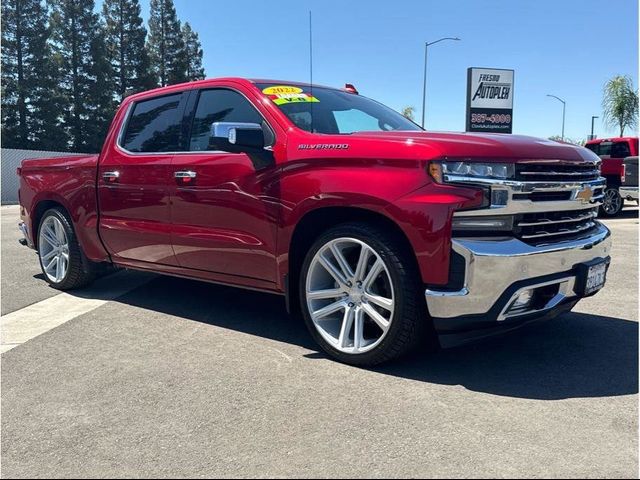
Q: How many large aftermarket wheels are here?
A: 2